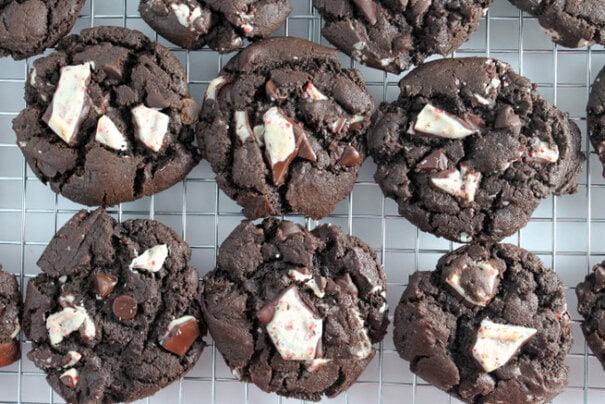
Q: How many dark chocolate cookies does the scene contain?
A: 13